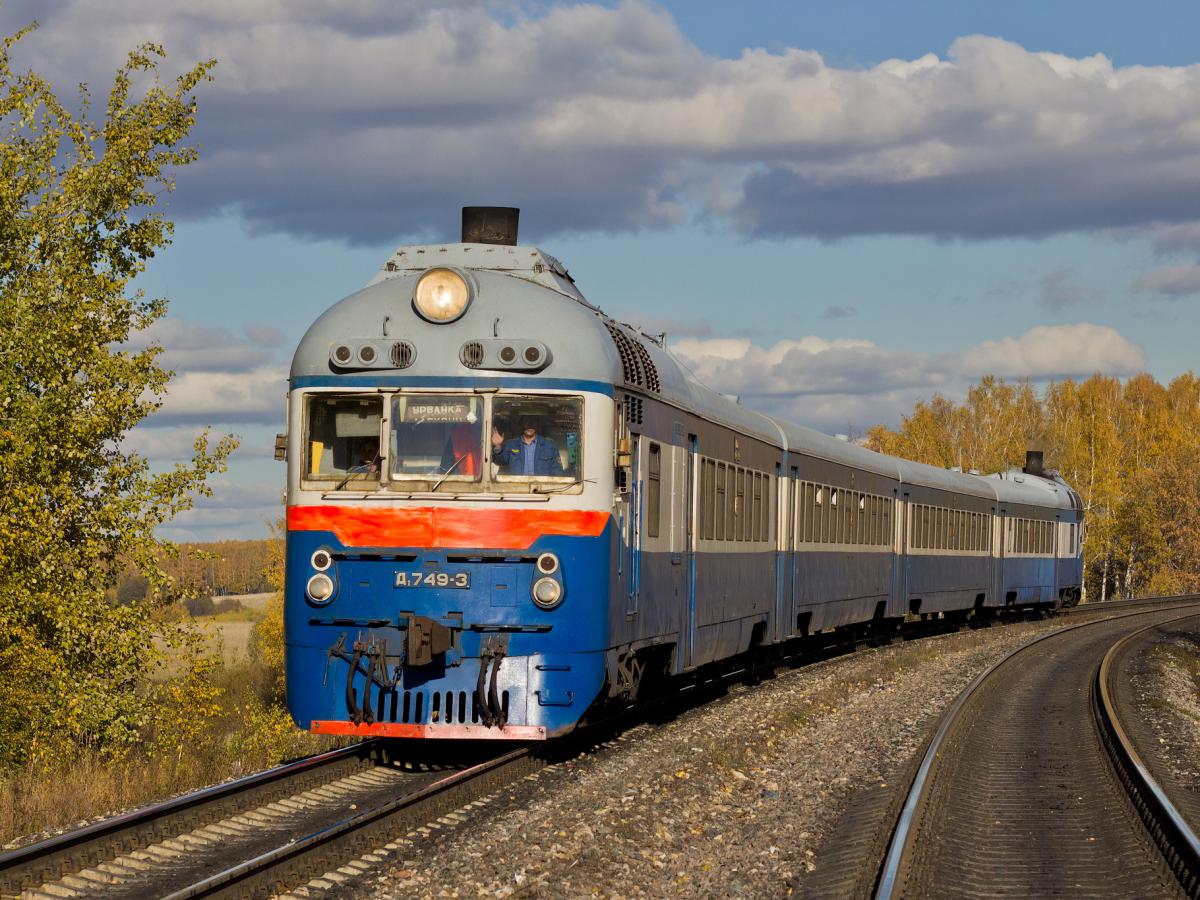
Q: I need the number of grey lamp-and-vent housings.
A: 2